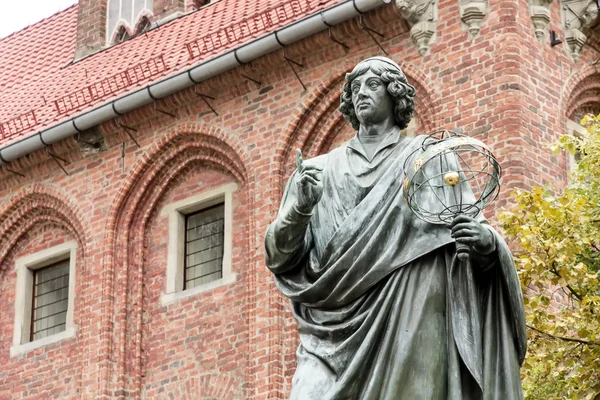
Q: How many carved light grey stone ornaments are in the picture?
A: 4